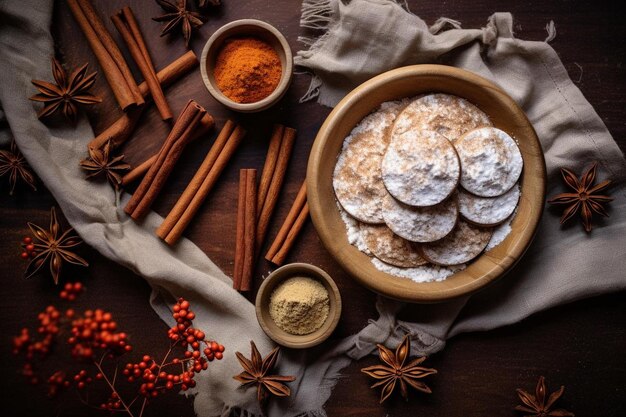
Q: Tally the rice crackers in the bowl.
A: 8